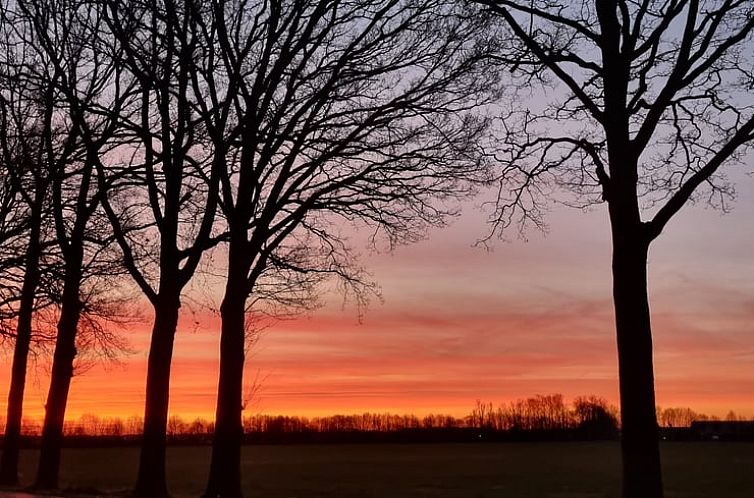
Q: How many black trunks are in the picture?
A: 5